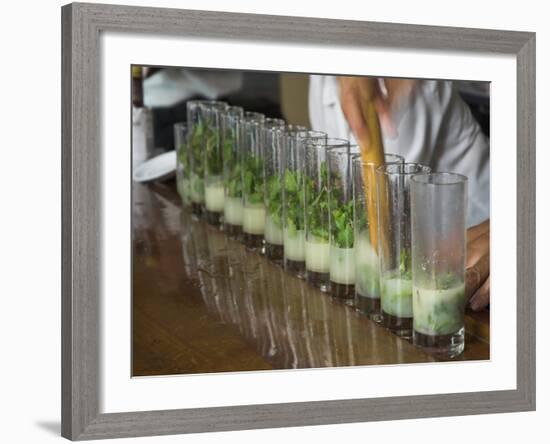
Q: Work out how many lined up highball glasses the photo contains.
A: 12